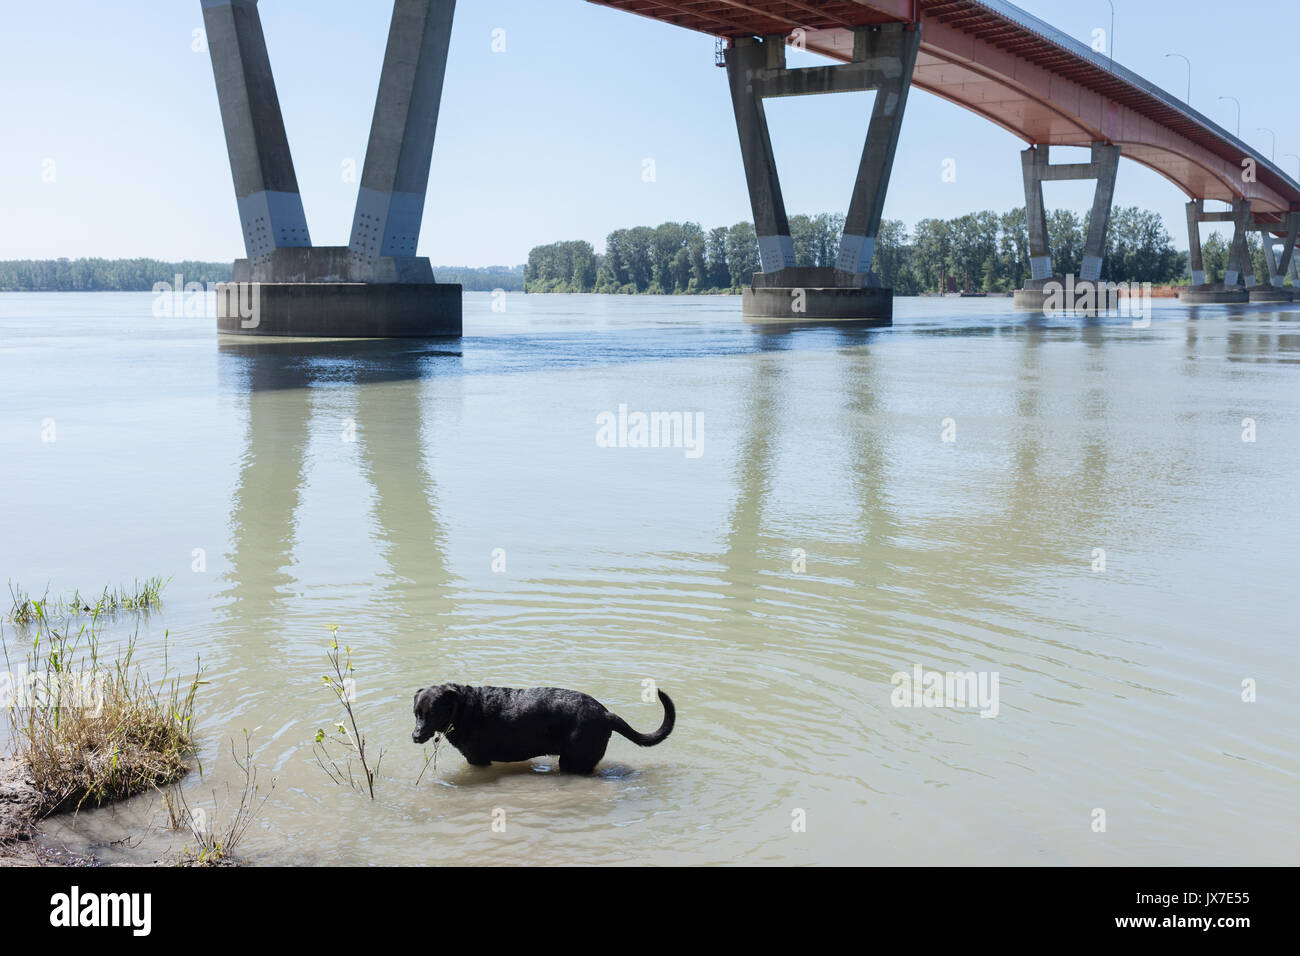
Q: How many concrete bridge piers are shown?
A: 5